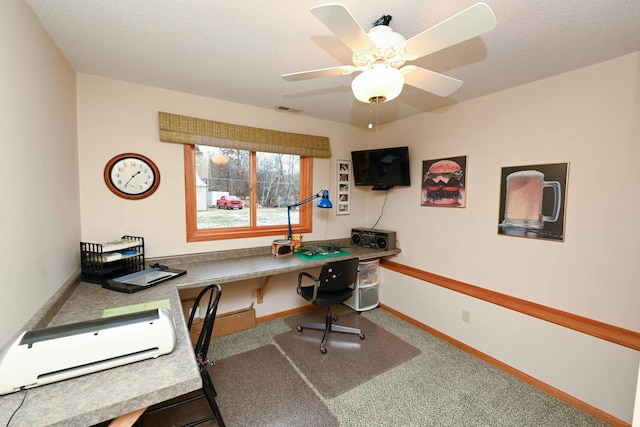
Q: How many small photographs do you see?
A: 5